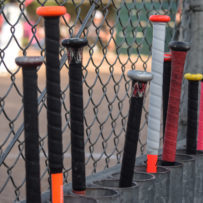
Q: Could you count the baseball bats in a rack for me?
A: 9